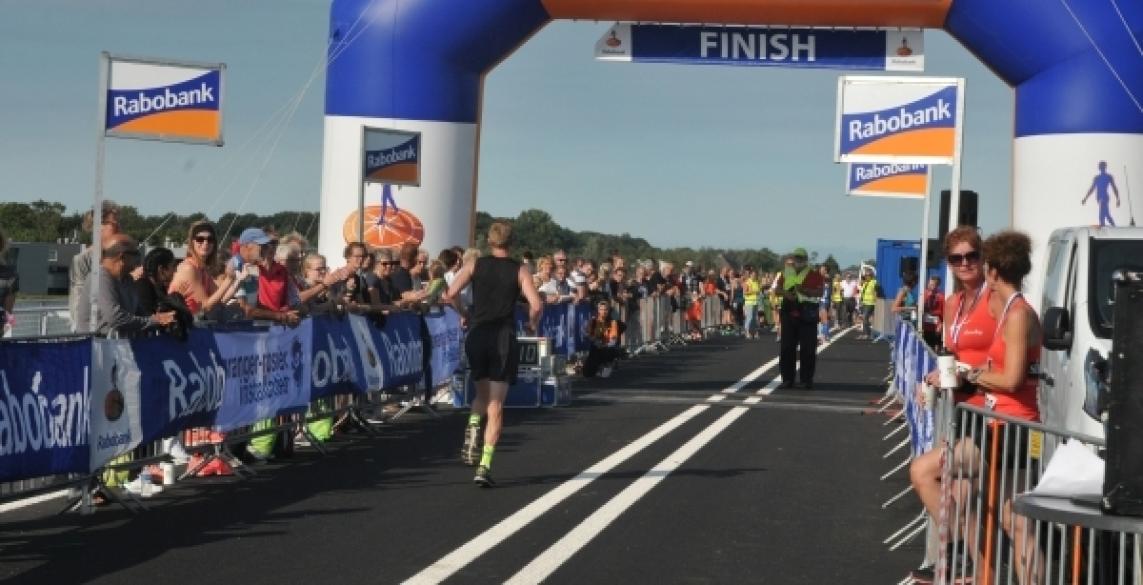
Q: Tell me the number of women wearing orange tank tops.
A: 2